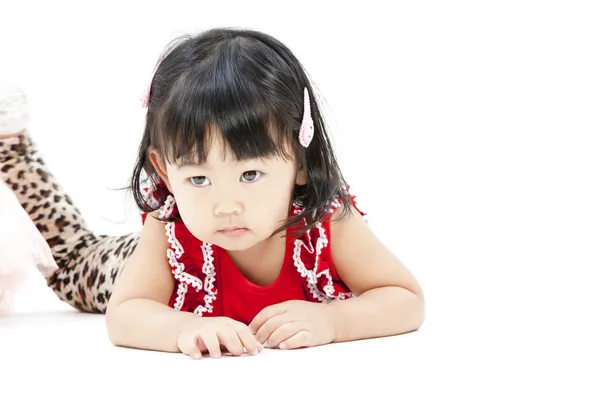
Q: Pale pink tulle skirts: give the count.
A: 1